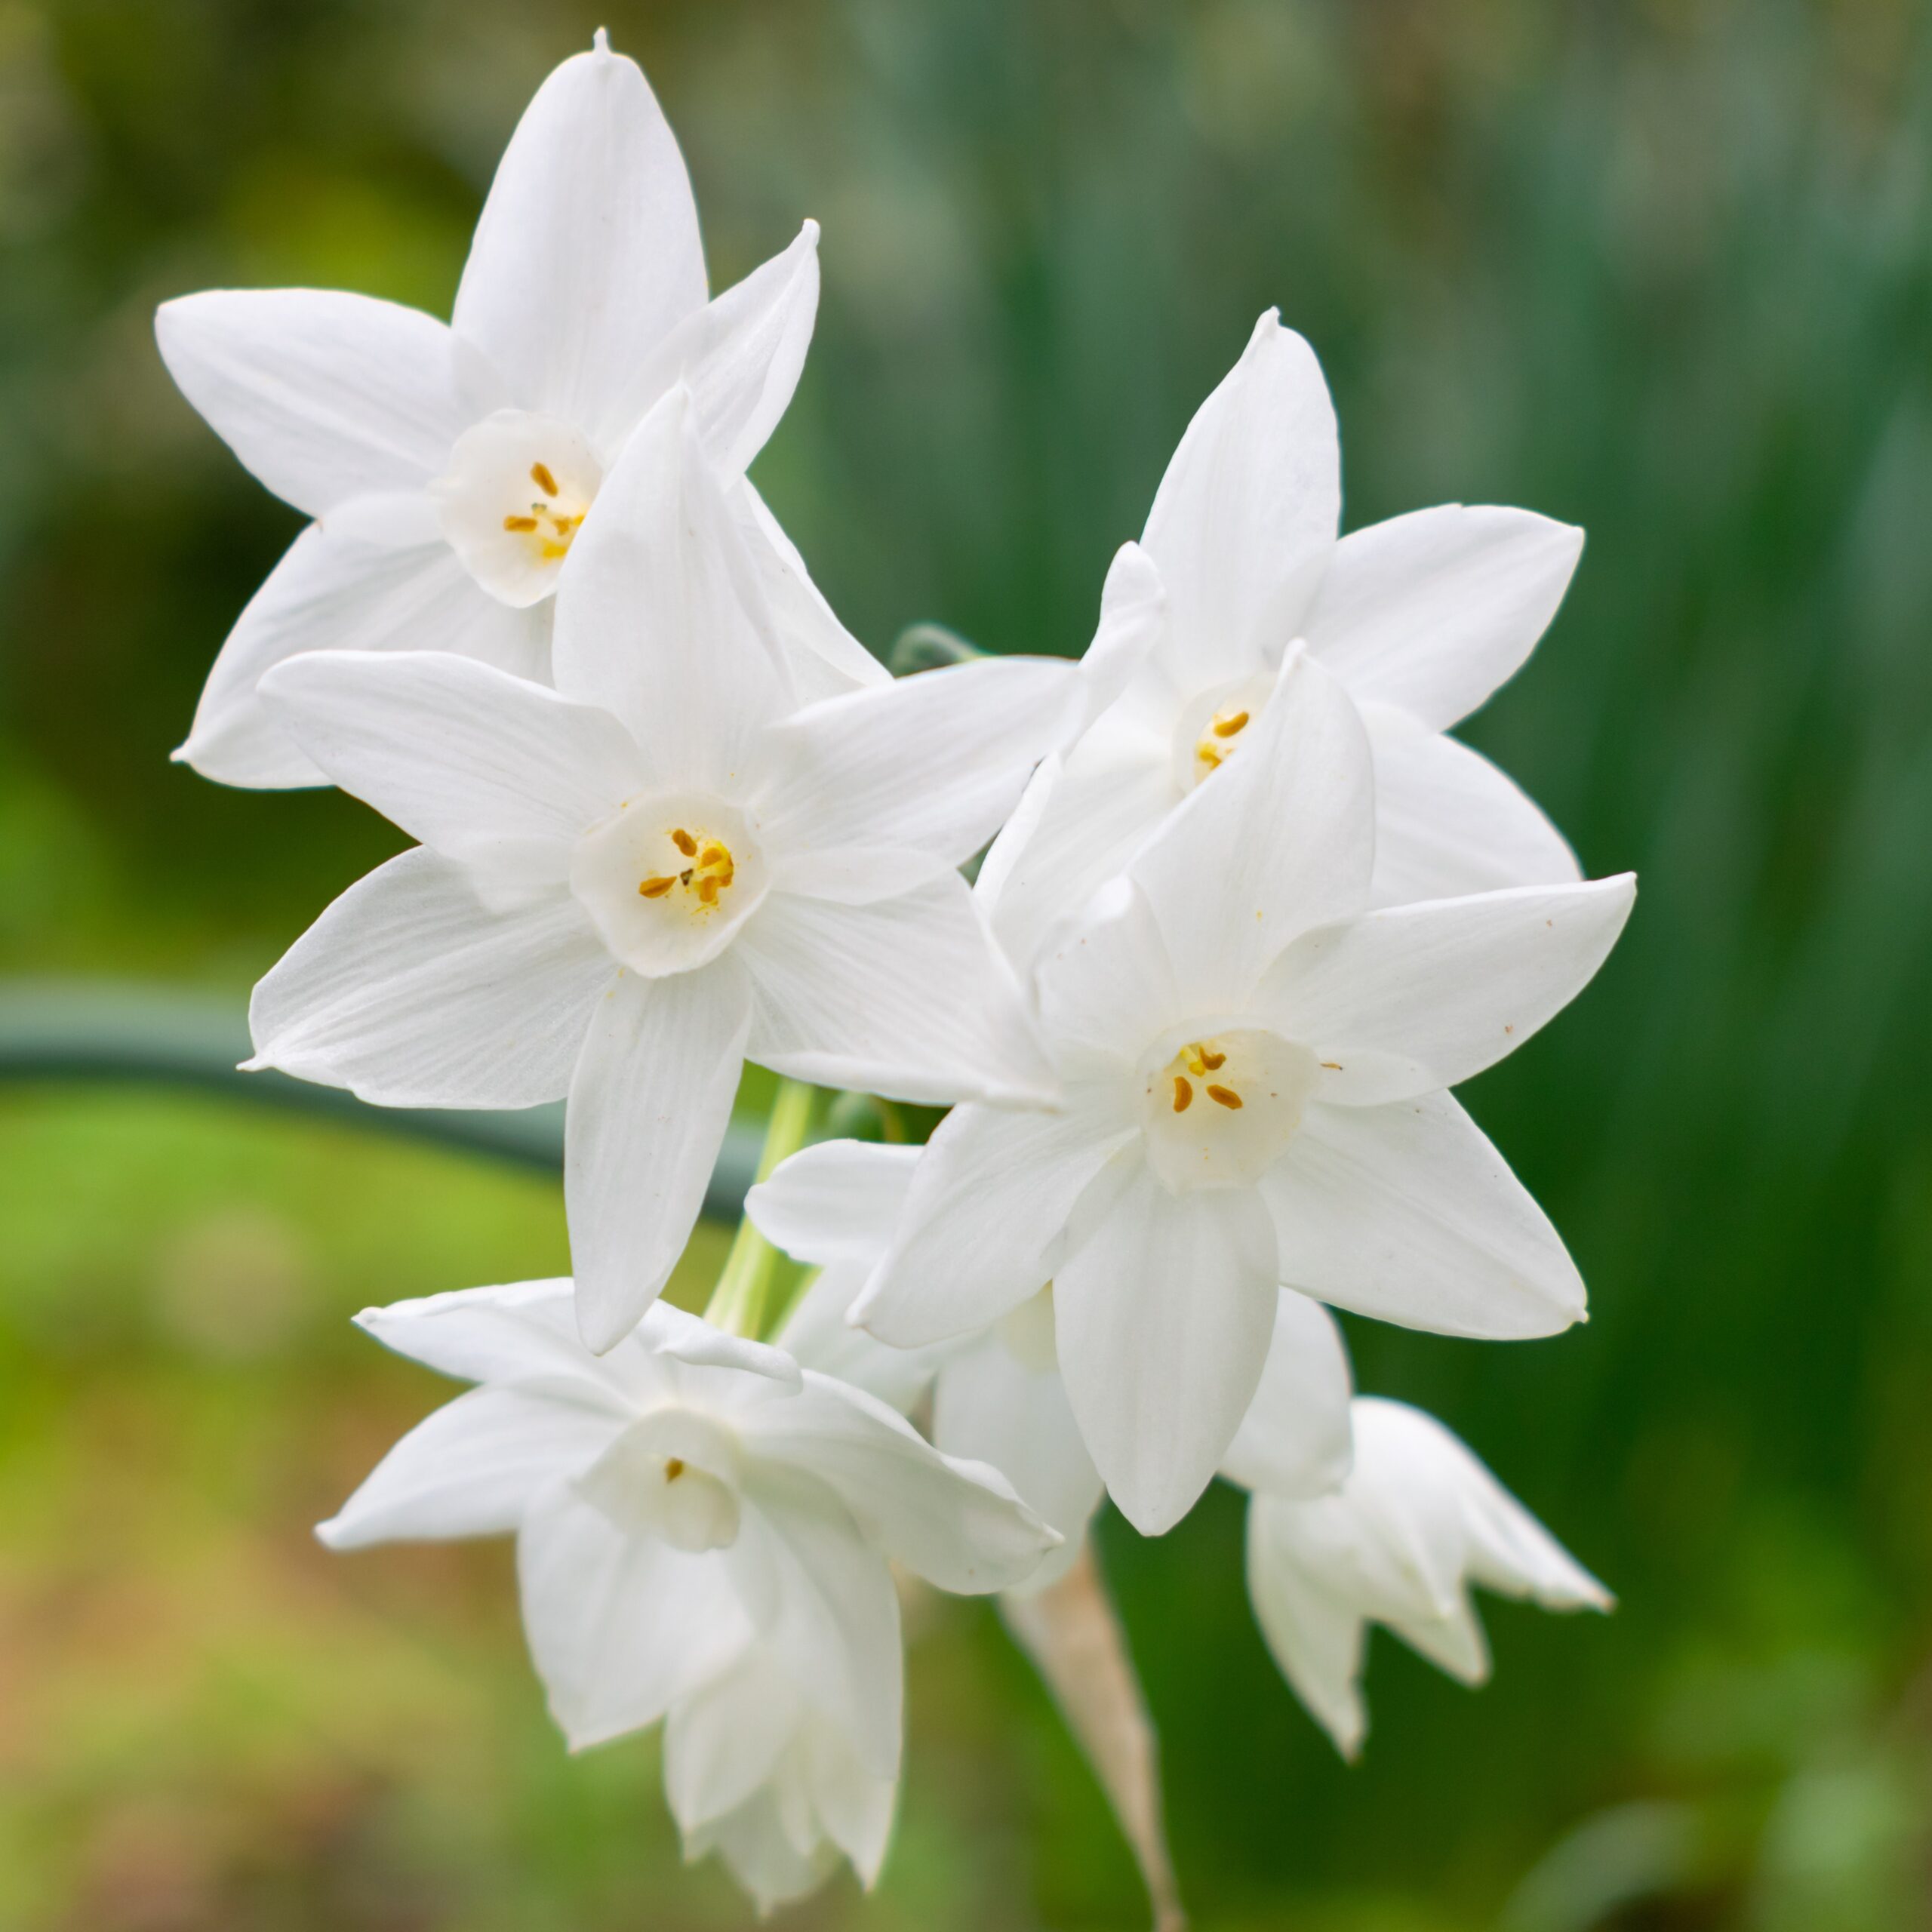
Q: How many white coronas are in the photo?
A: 5